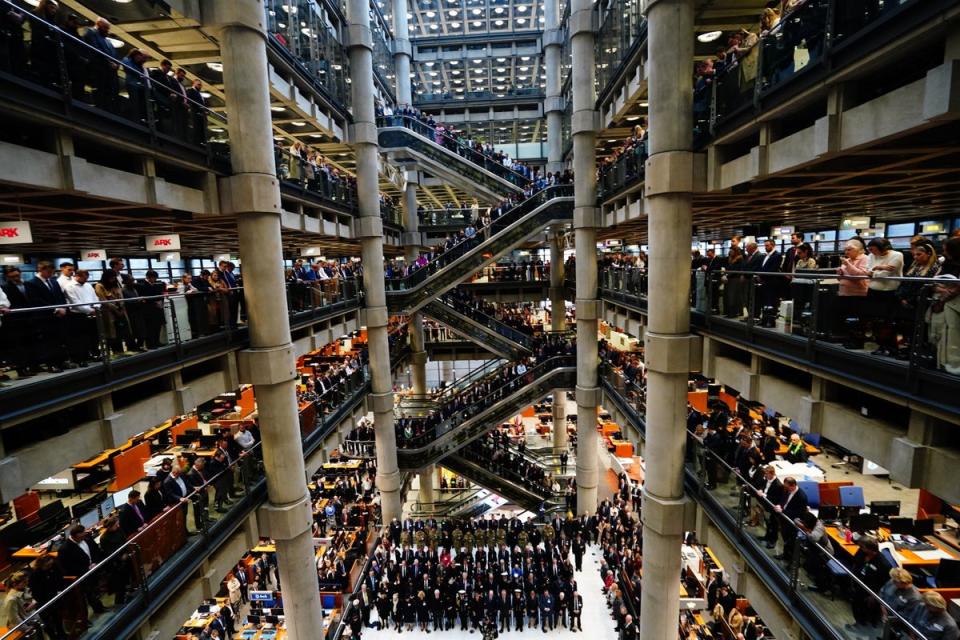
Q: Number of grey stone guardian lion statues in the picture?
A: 0